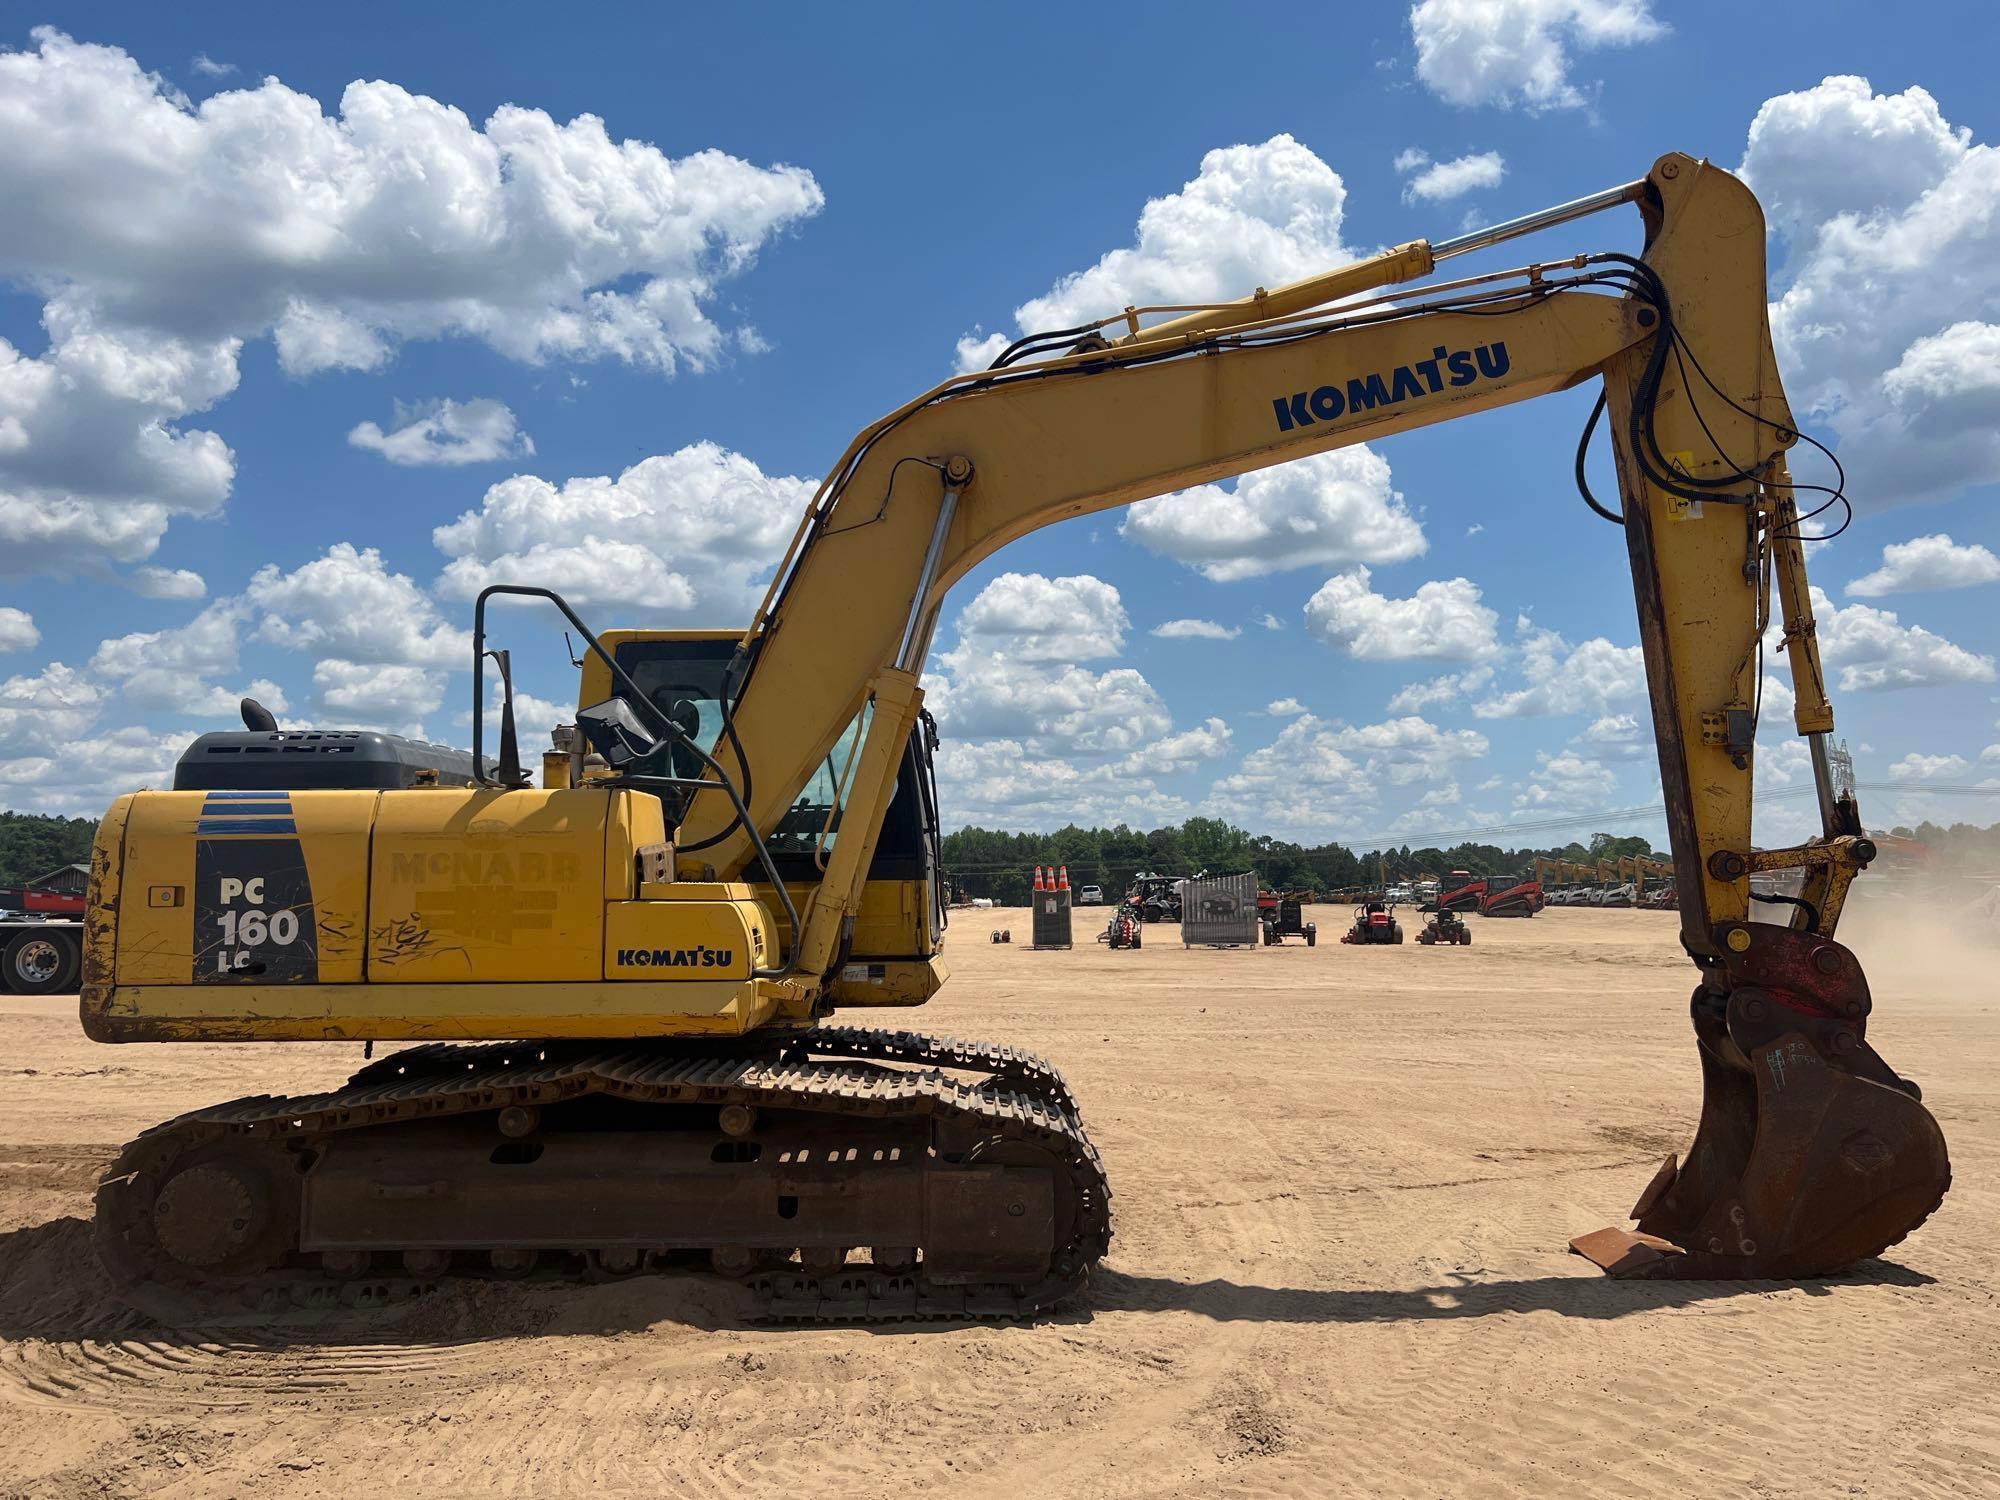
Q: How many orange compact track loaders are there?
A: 2